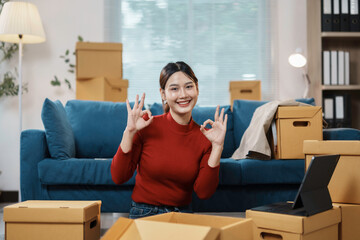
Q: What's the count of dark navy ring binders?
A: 6